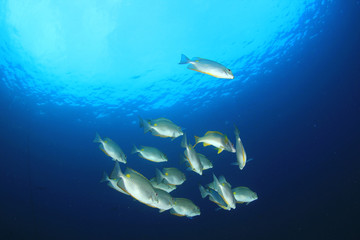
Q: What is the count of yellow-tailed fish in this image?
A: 1